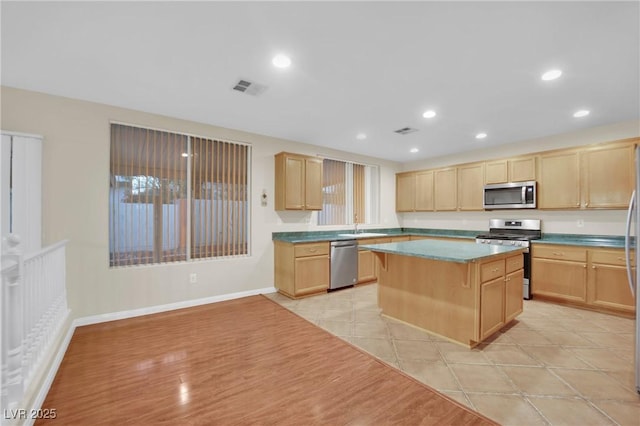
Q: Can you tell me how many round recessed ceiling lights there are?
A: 7